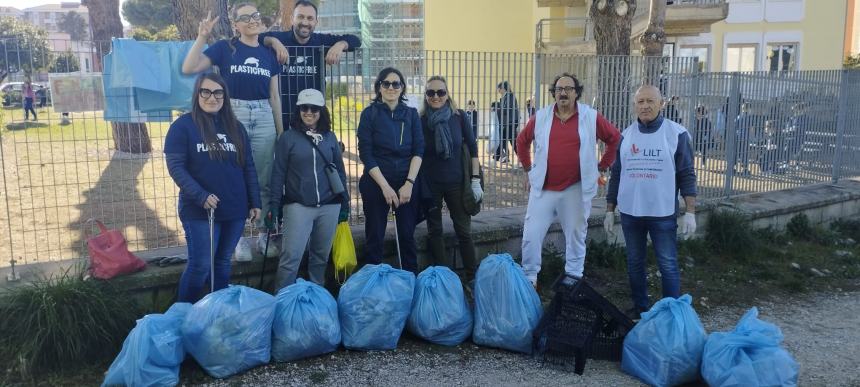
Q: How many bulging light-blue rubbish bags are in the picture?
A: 8